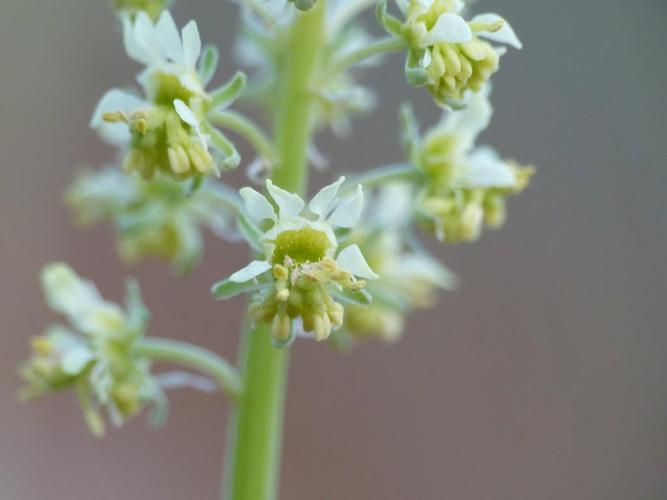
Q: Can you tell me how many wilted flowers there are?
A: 0